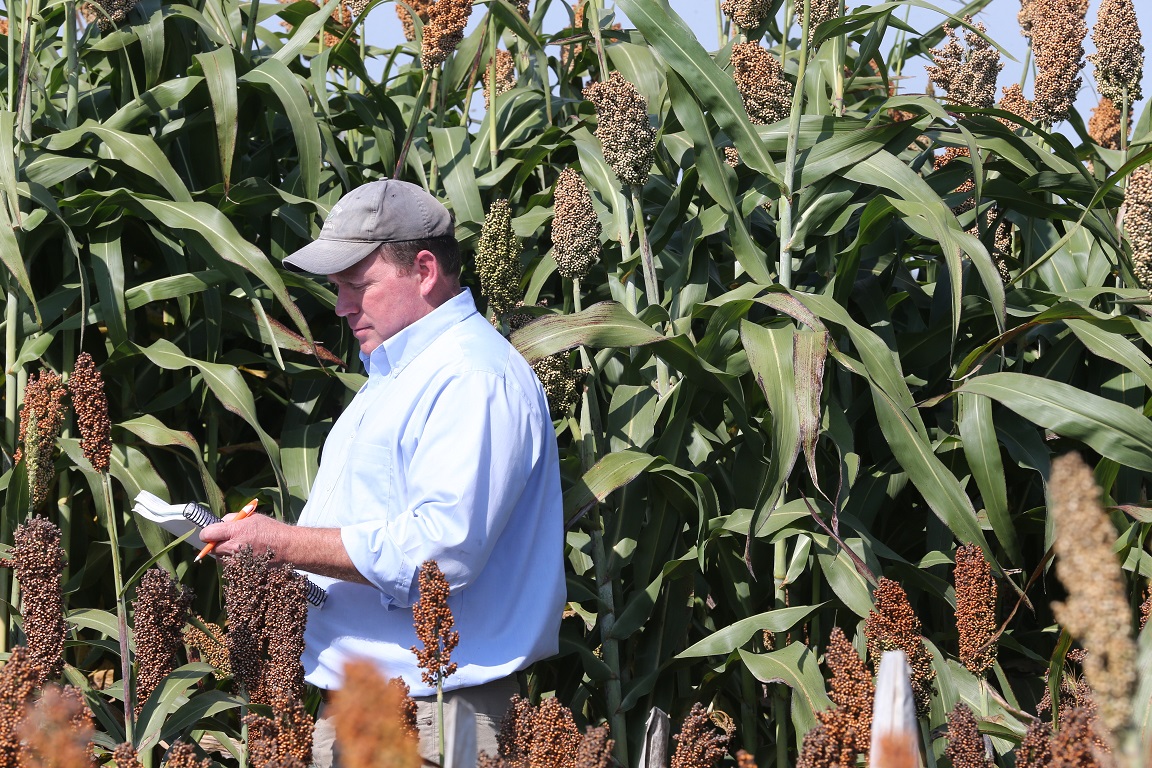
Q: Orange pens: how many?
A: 1